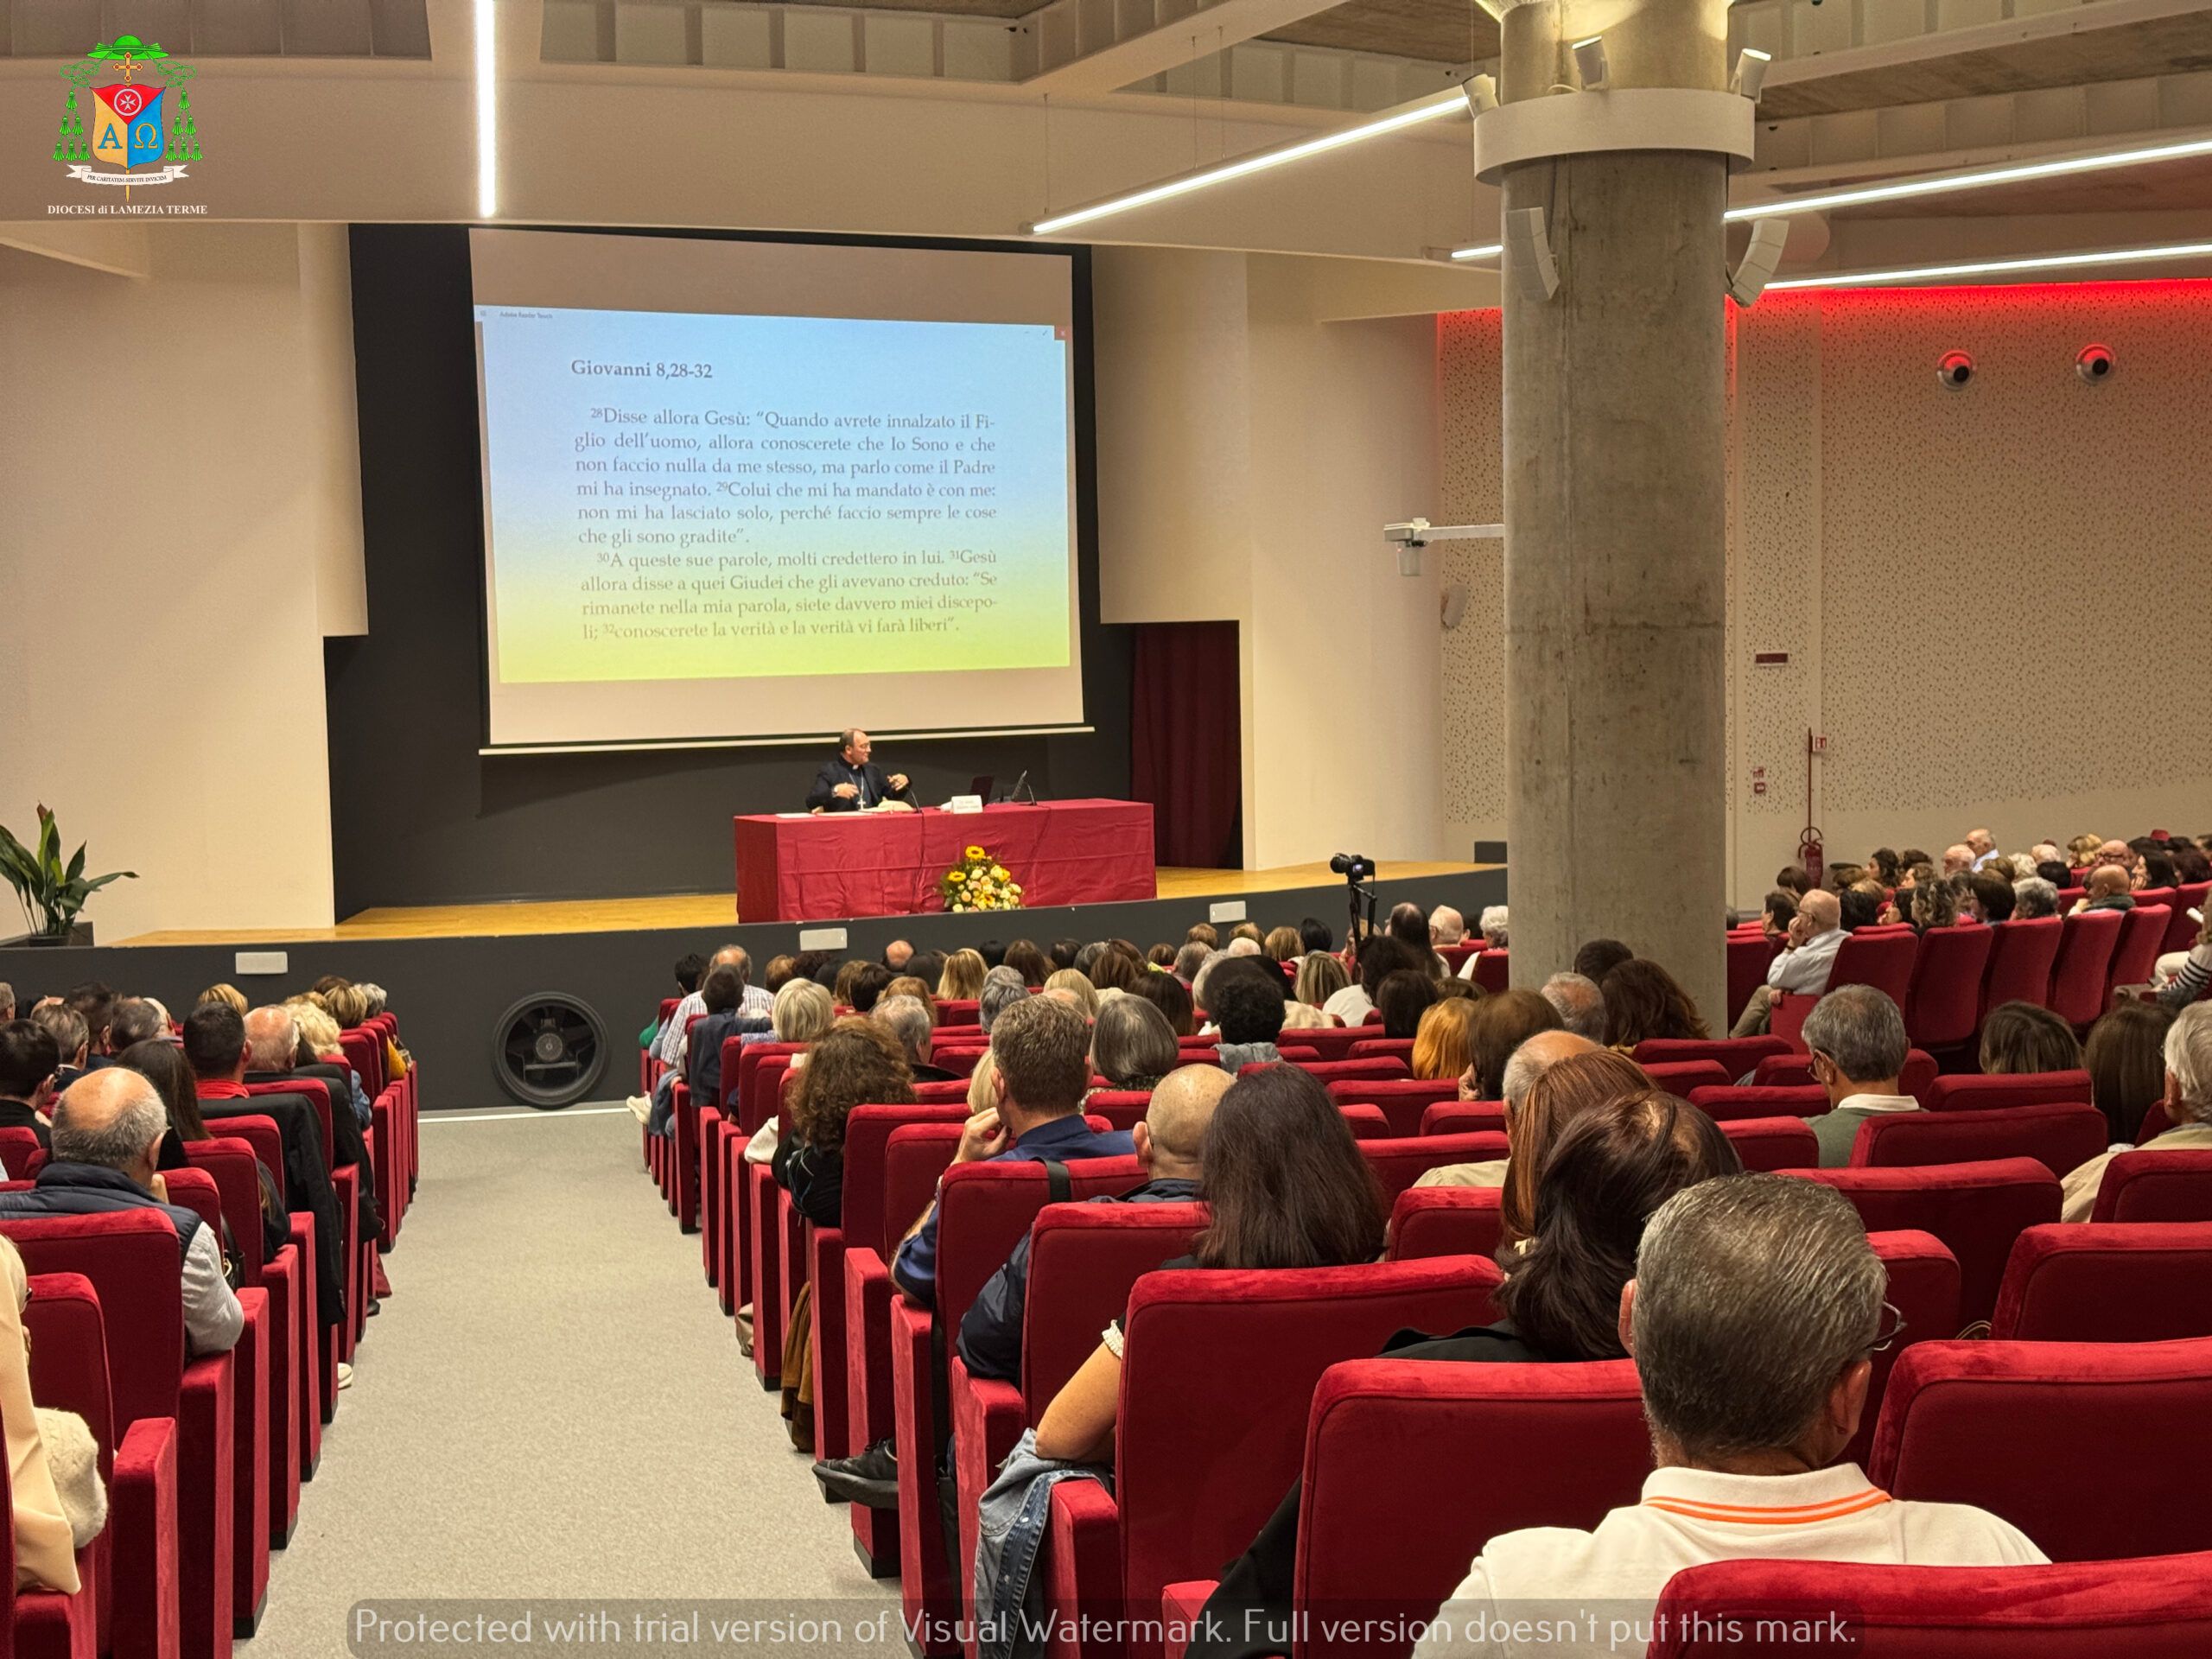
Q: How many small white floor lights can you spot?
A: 3